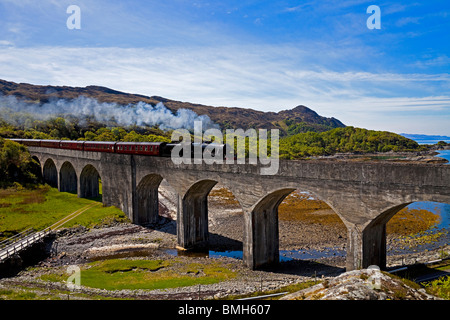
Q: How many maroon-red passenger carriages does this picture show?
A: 6